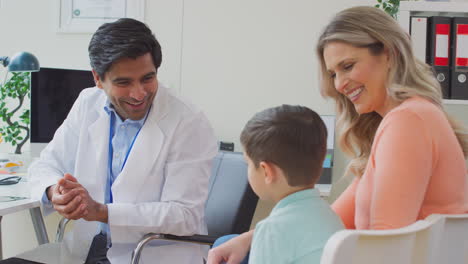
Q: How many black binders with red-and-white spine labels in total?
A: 2